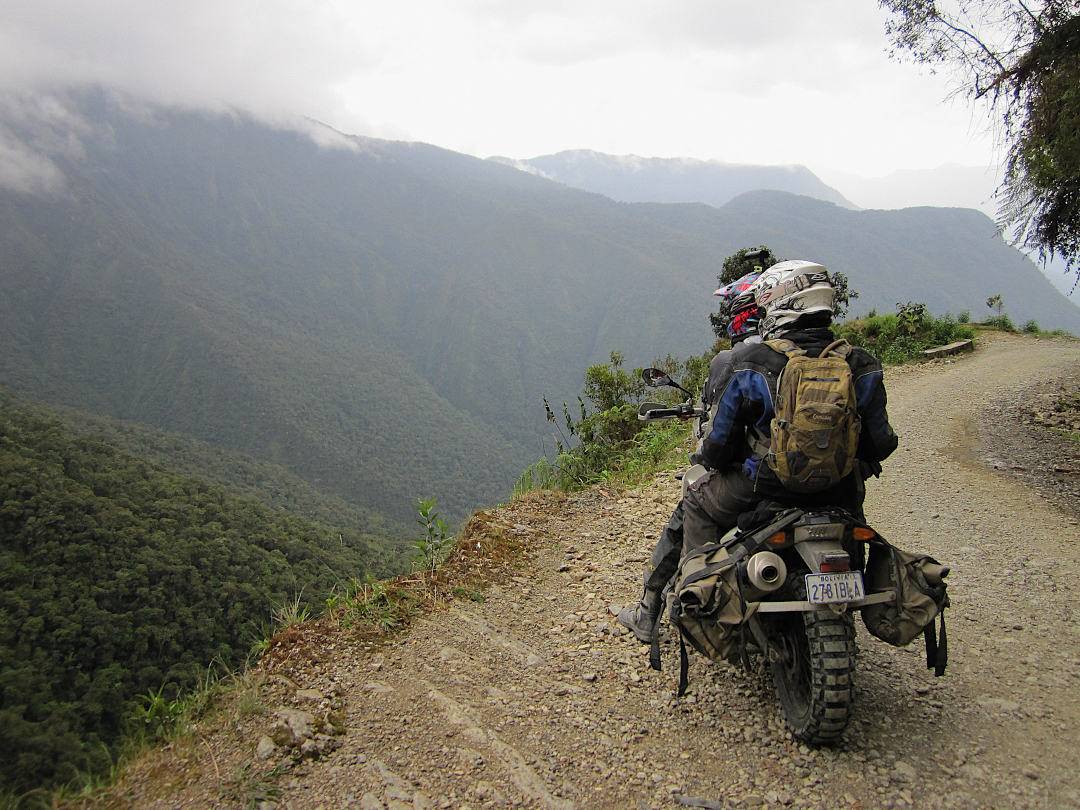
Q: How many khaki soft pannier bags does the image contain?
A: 2